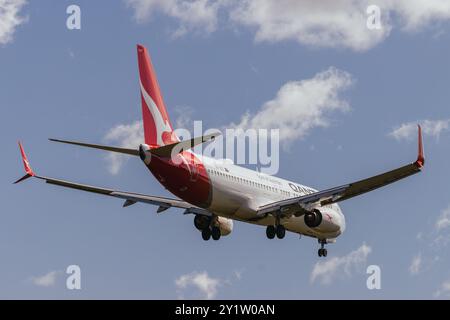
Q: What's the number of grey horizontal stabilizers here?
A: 2